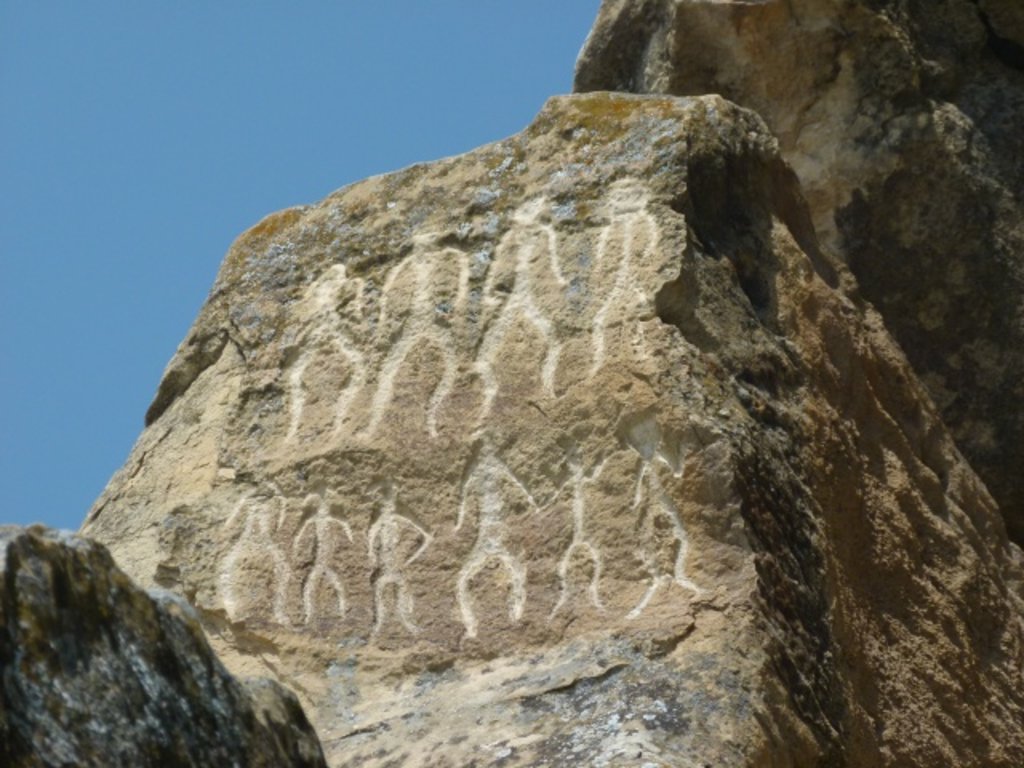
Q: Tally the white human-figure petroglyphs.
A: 10